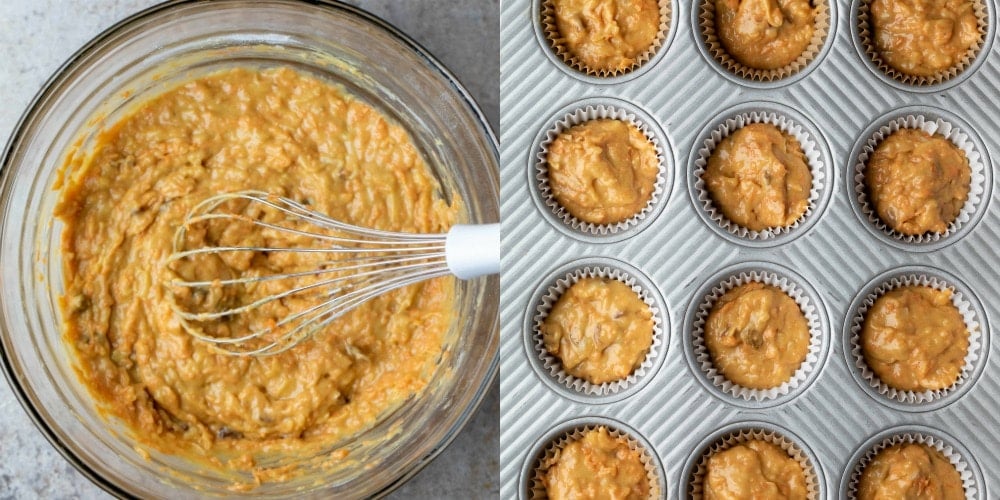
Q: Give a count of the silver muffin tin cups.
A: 12